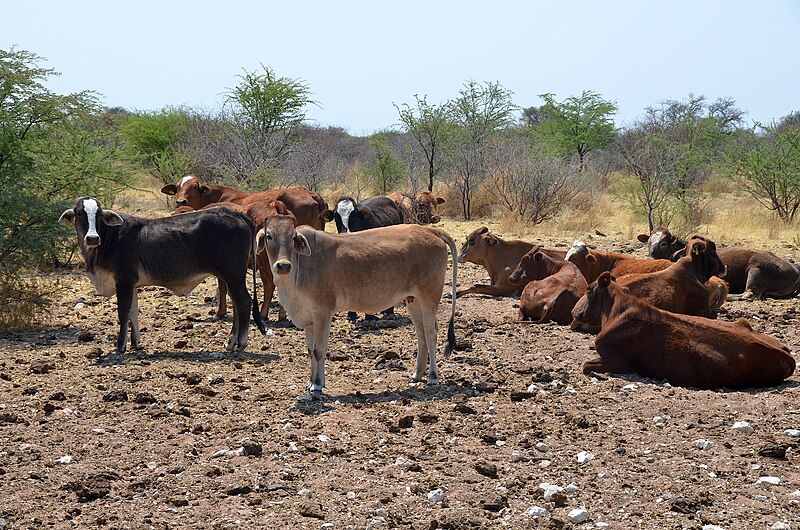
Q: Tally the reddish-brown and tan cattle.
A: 9